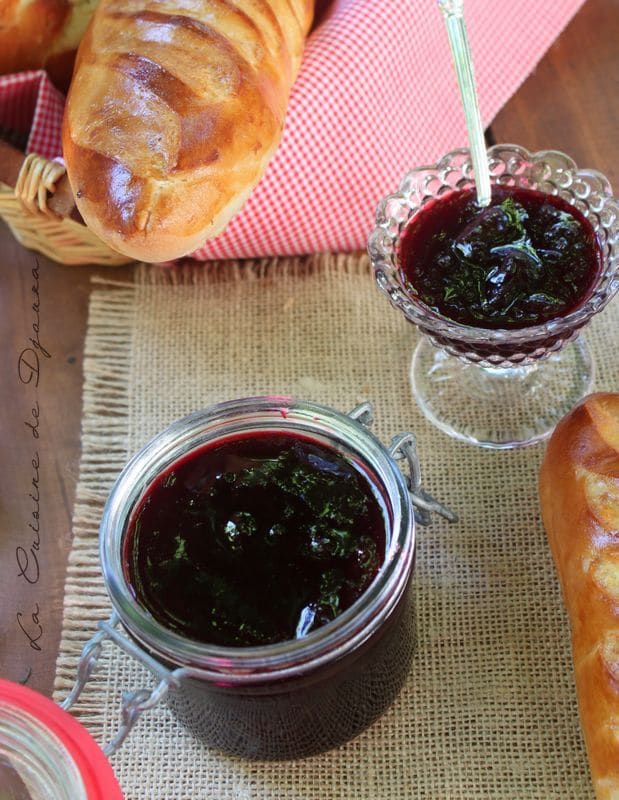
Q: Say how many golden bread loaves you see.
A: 3